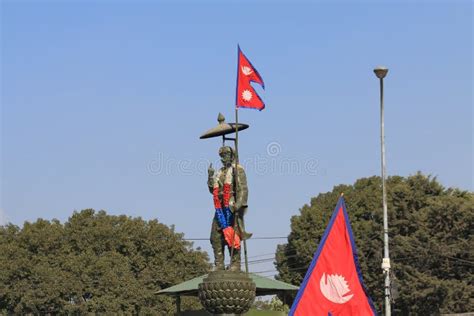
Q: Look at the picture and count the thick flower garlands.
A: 1